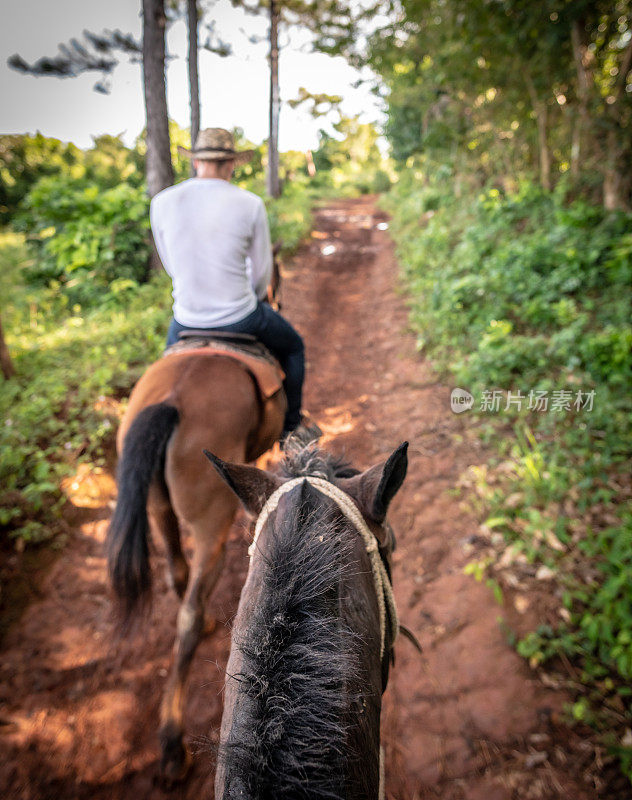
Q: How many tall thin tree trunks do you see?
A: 3